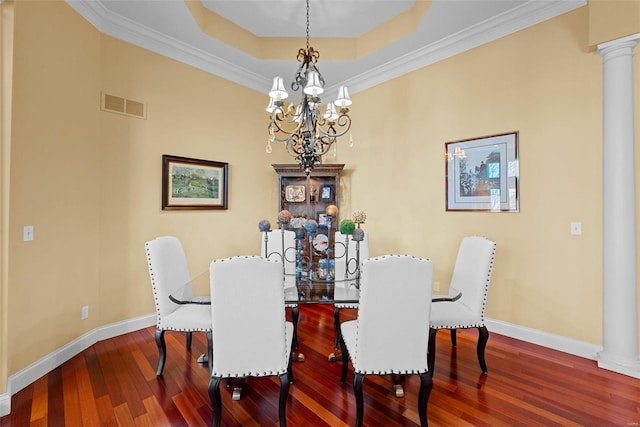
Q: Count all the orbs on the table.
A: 8